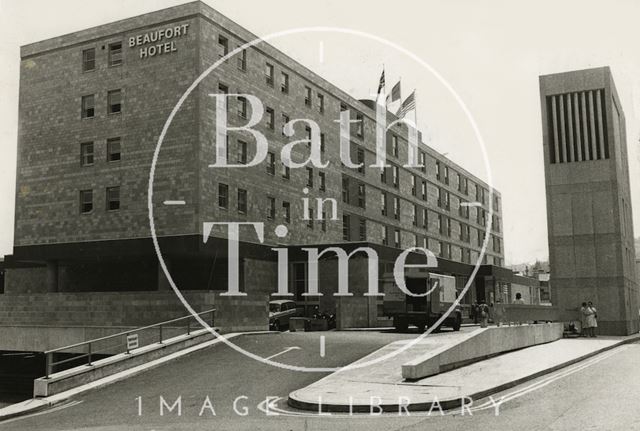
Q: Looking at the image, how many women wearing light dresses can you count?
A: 2